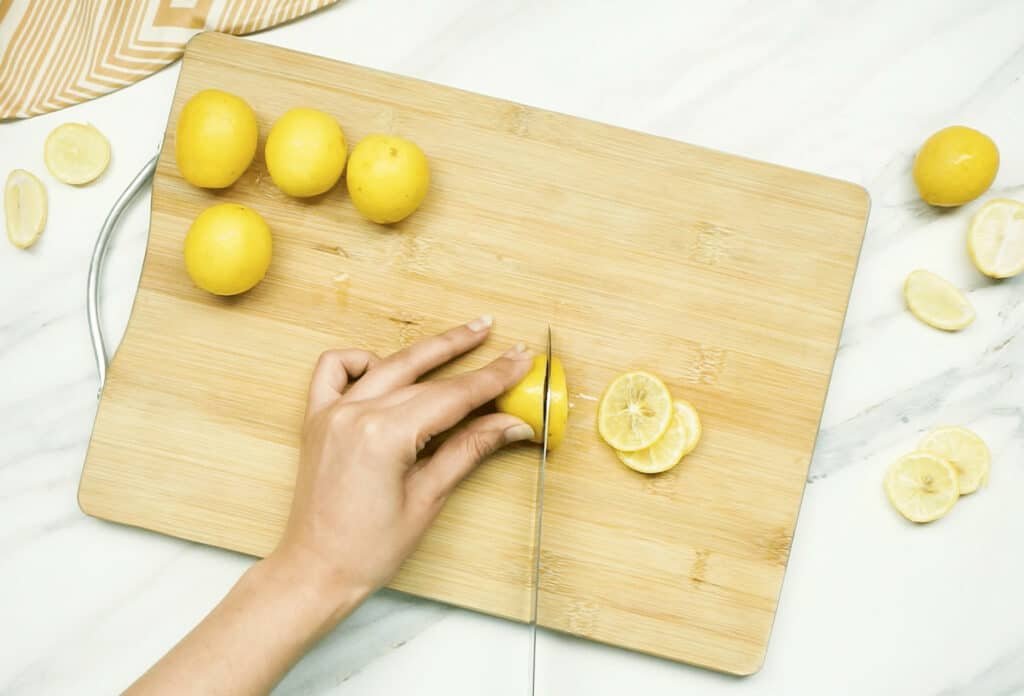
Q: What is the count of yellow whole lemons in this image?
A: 5